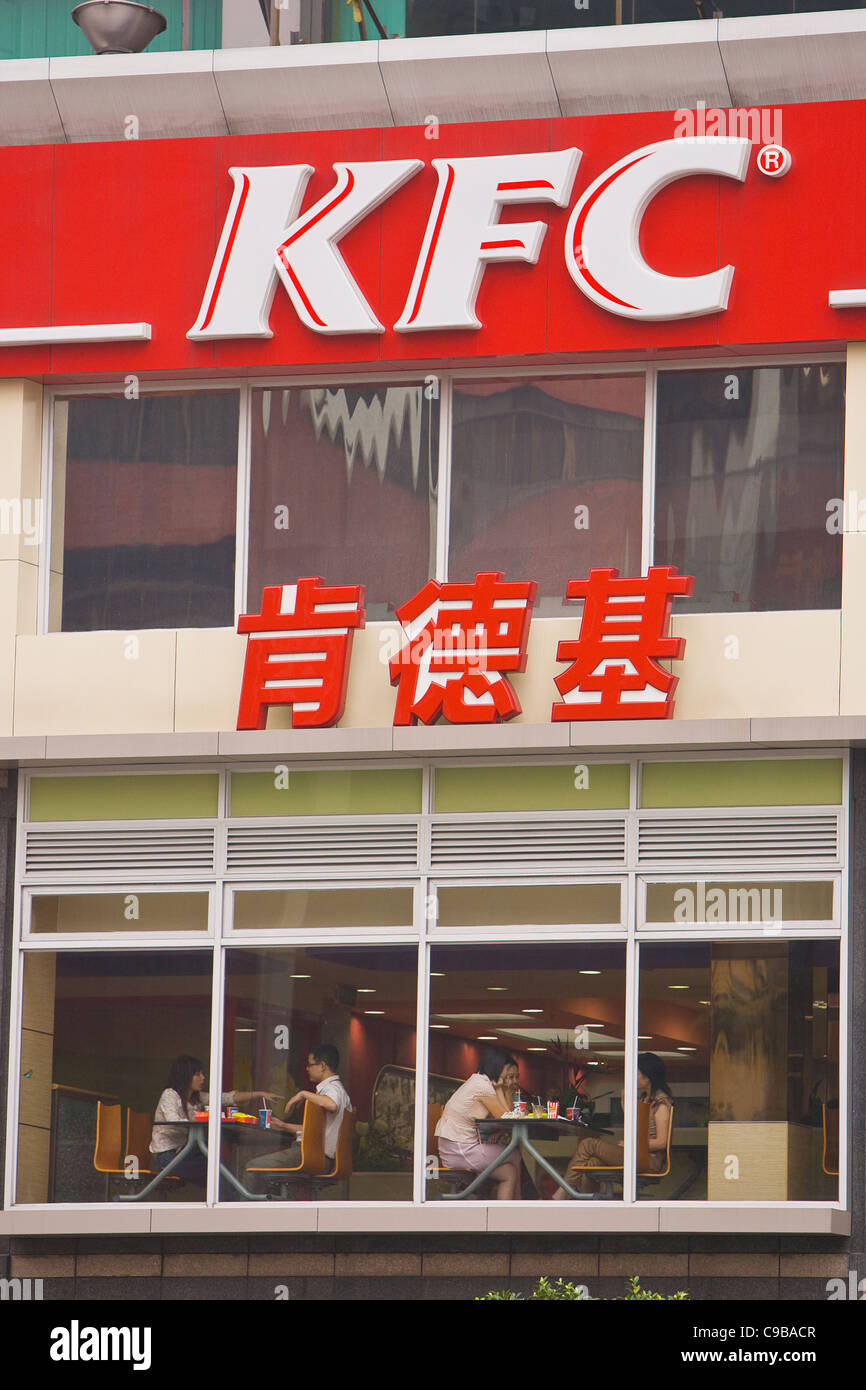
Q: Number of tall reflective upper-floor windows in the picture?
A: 4